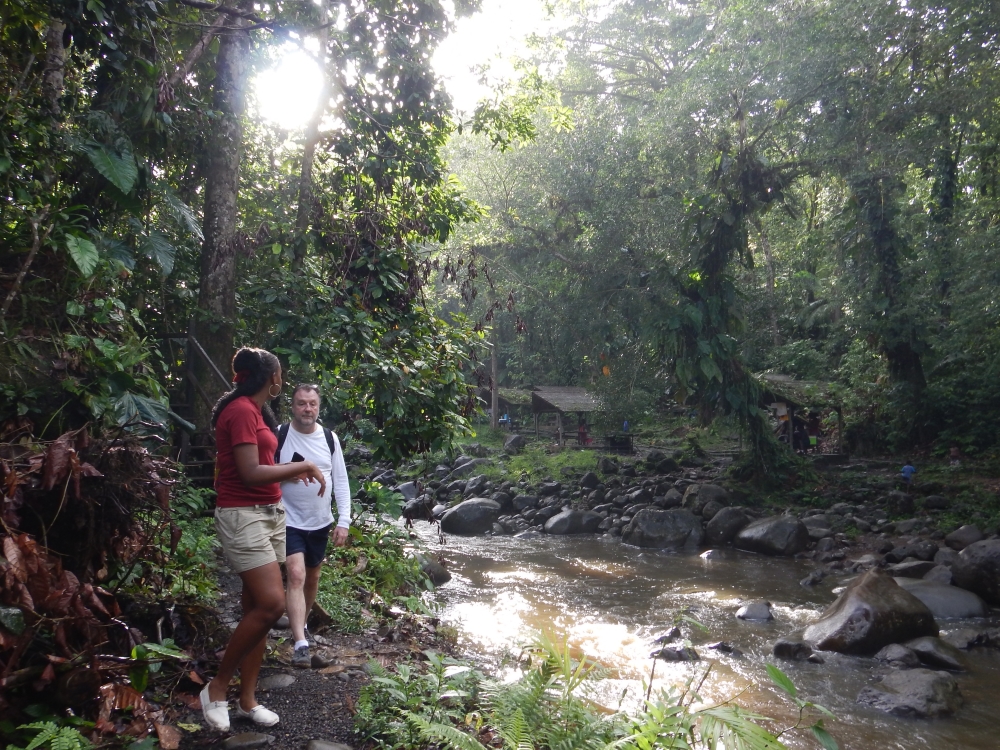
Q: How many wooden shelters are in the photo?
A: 3